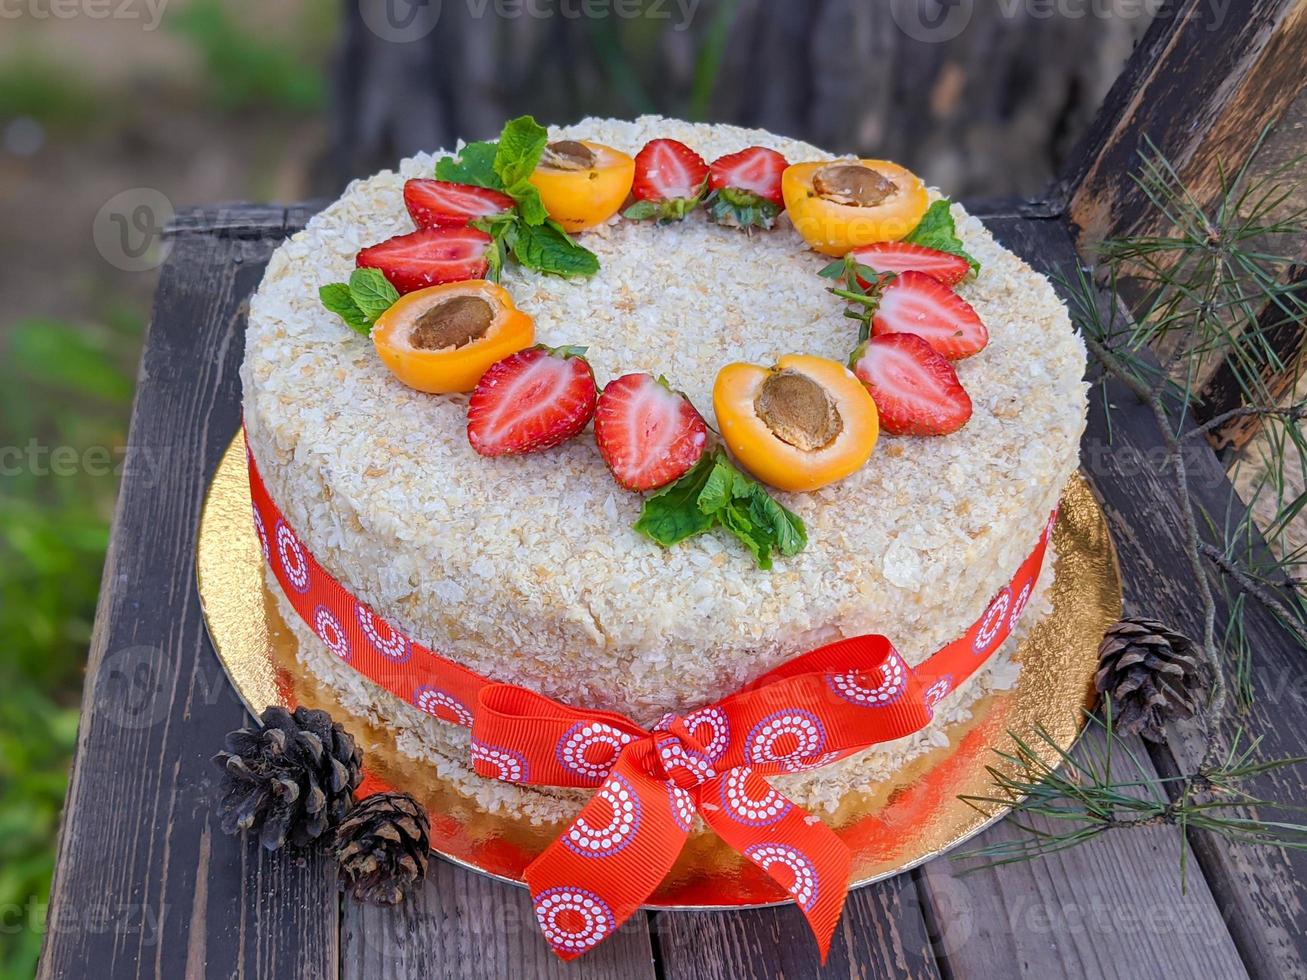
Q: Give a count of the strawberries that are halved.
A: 9